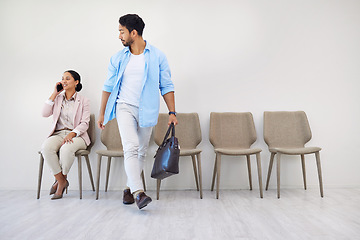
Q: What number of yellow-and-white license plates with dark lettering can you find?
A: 0